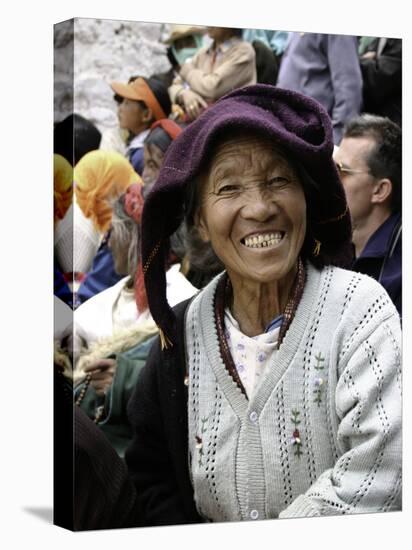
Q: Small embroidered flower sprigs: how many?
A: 3